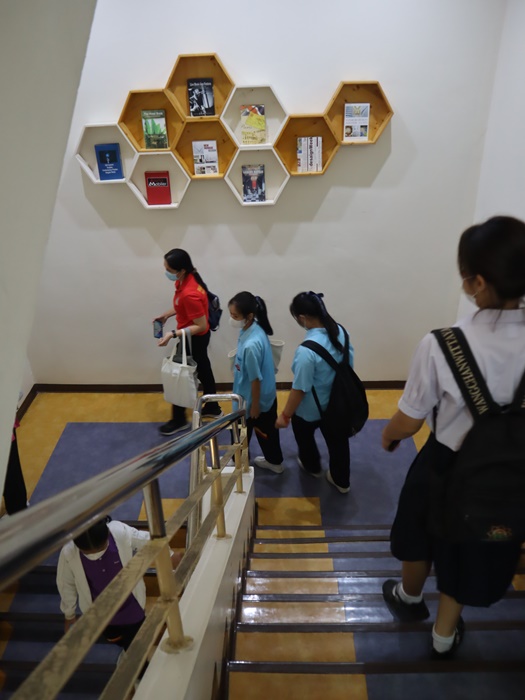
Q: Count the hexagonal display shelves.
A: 9